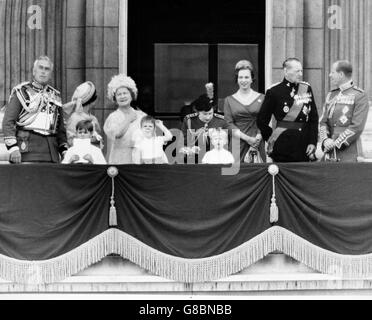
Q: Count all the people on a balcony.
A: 10